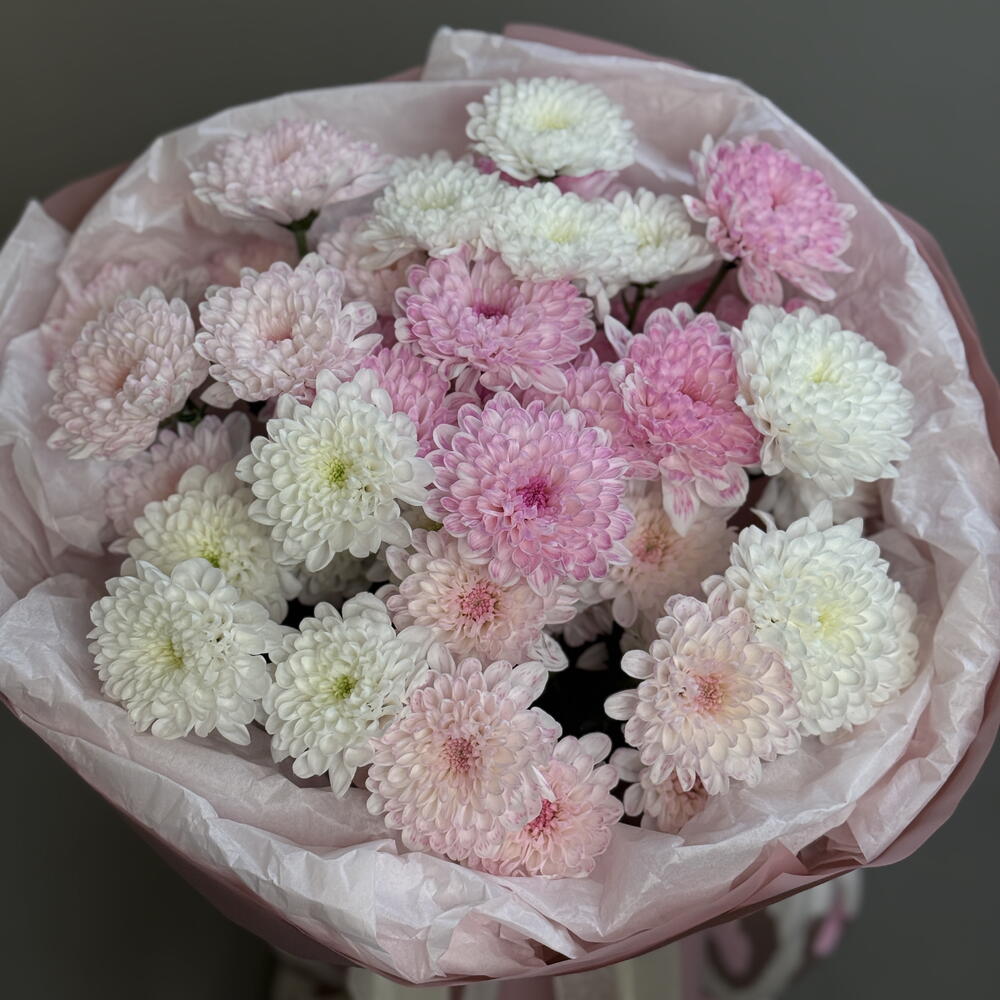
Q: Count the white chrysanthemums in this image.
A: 10